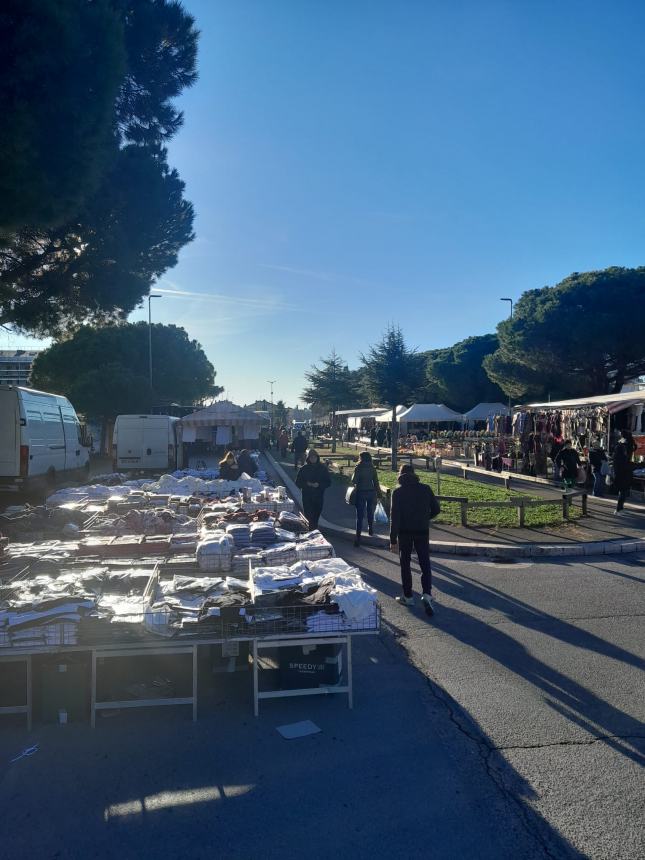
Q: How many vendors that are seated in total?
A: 2